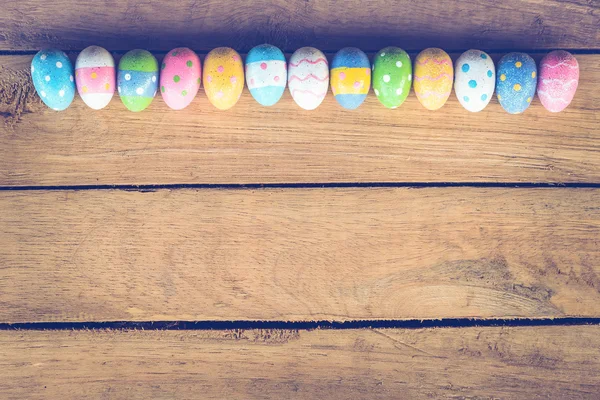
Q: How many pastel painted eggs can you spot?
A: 13